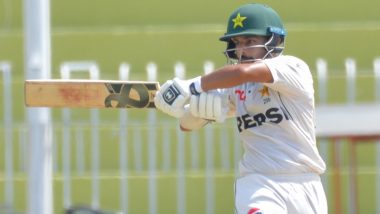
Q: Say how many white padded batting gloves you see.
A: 2